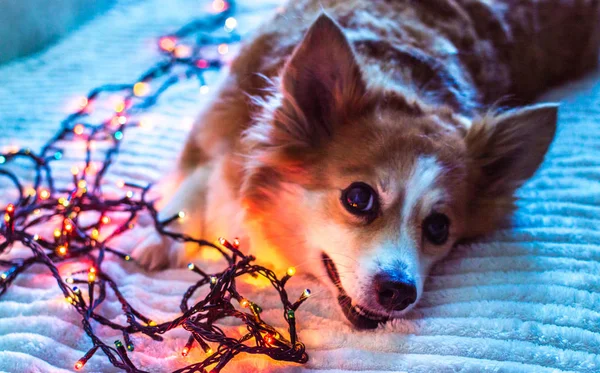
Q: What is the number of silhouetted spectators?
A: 0